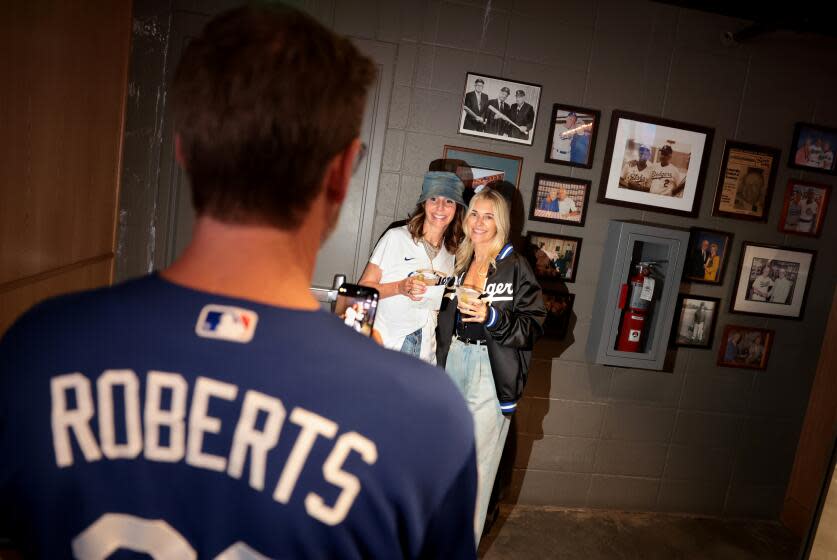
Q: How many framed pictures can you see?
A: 14